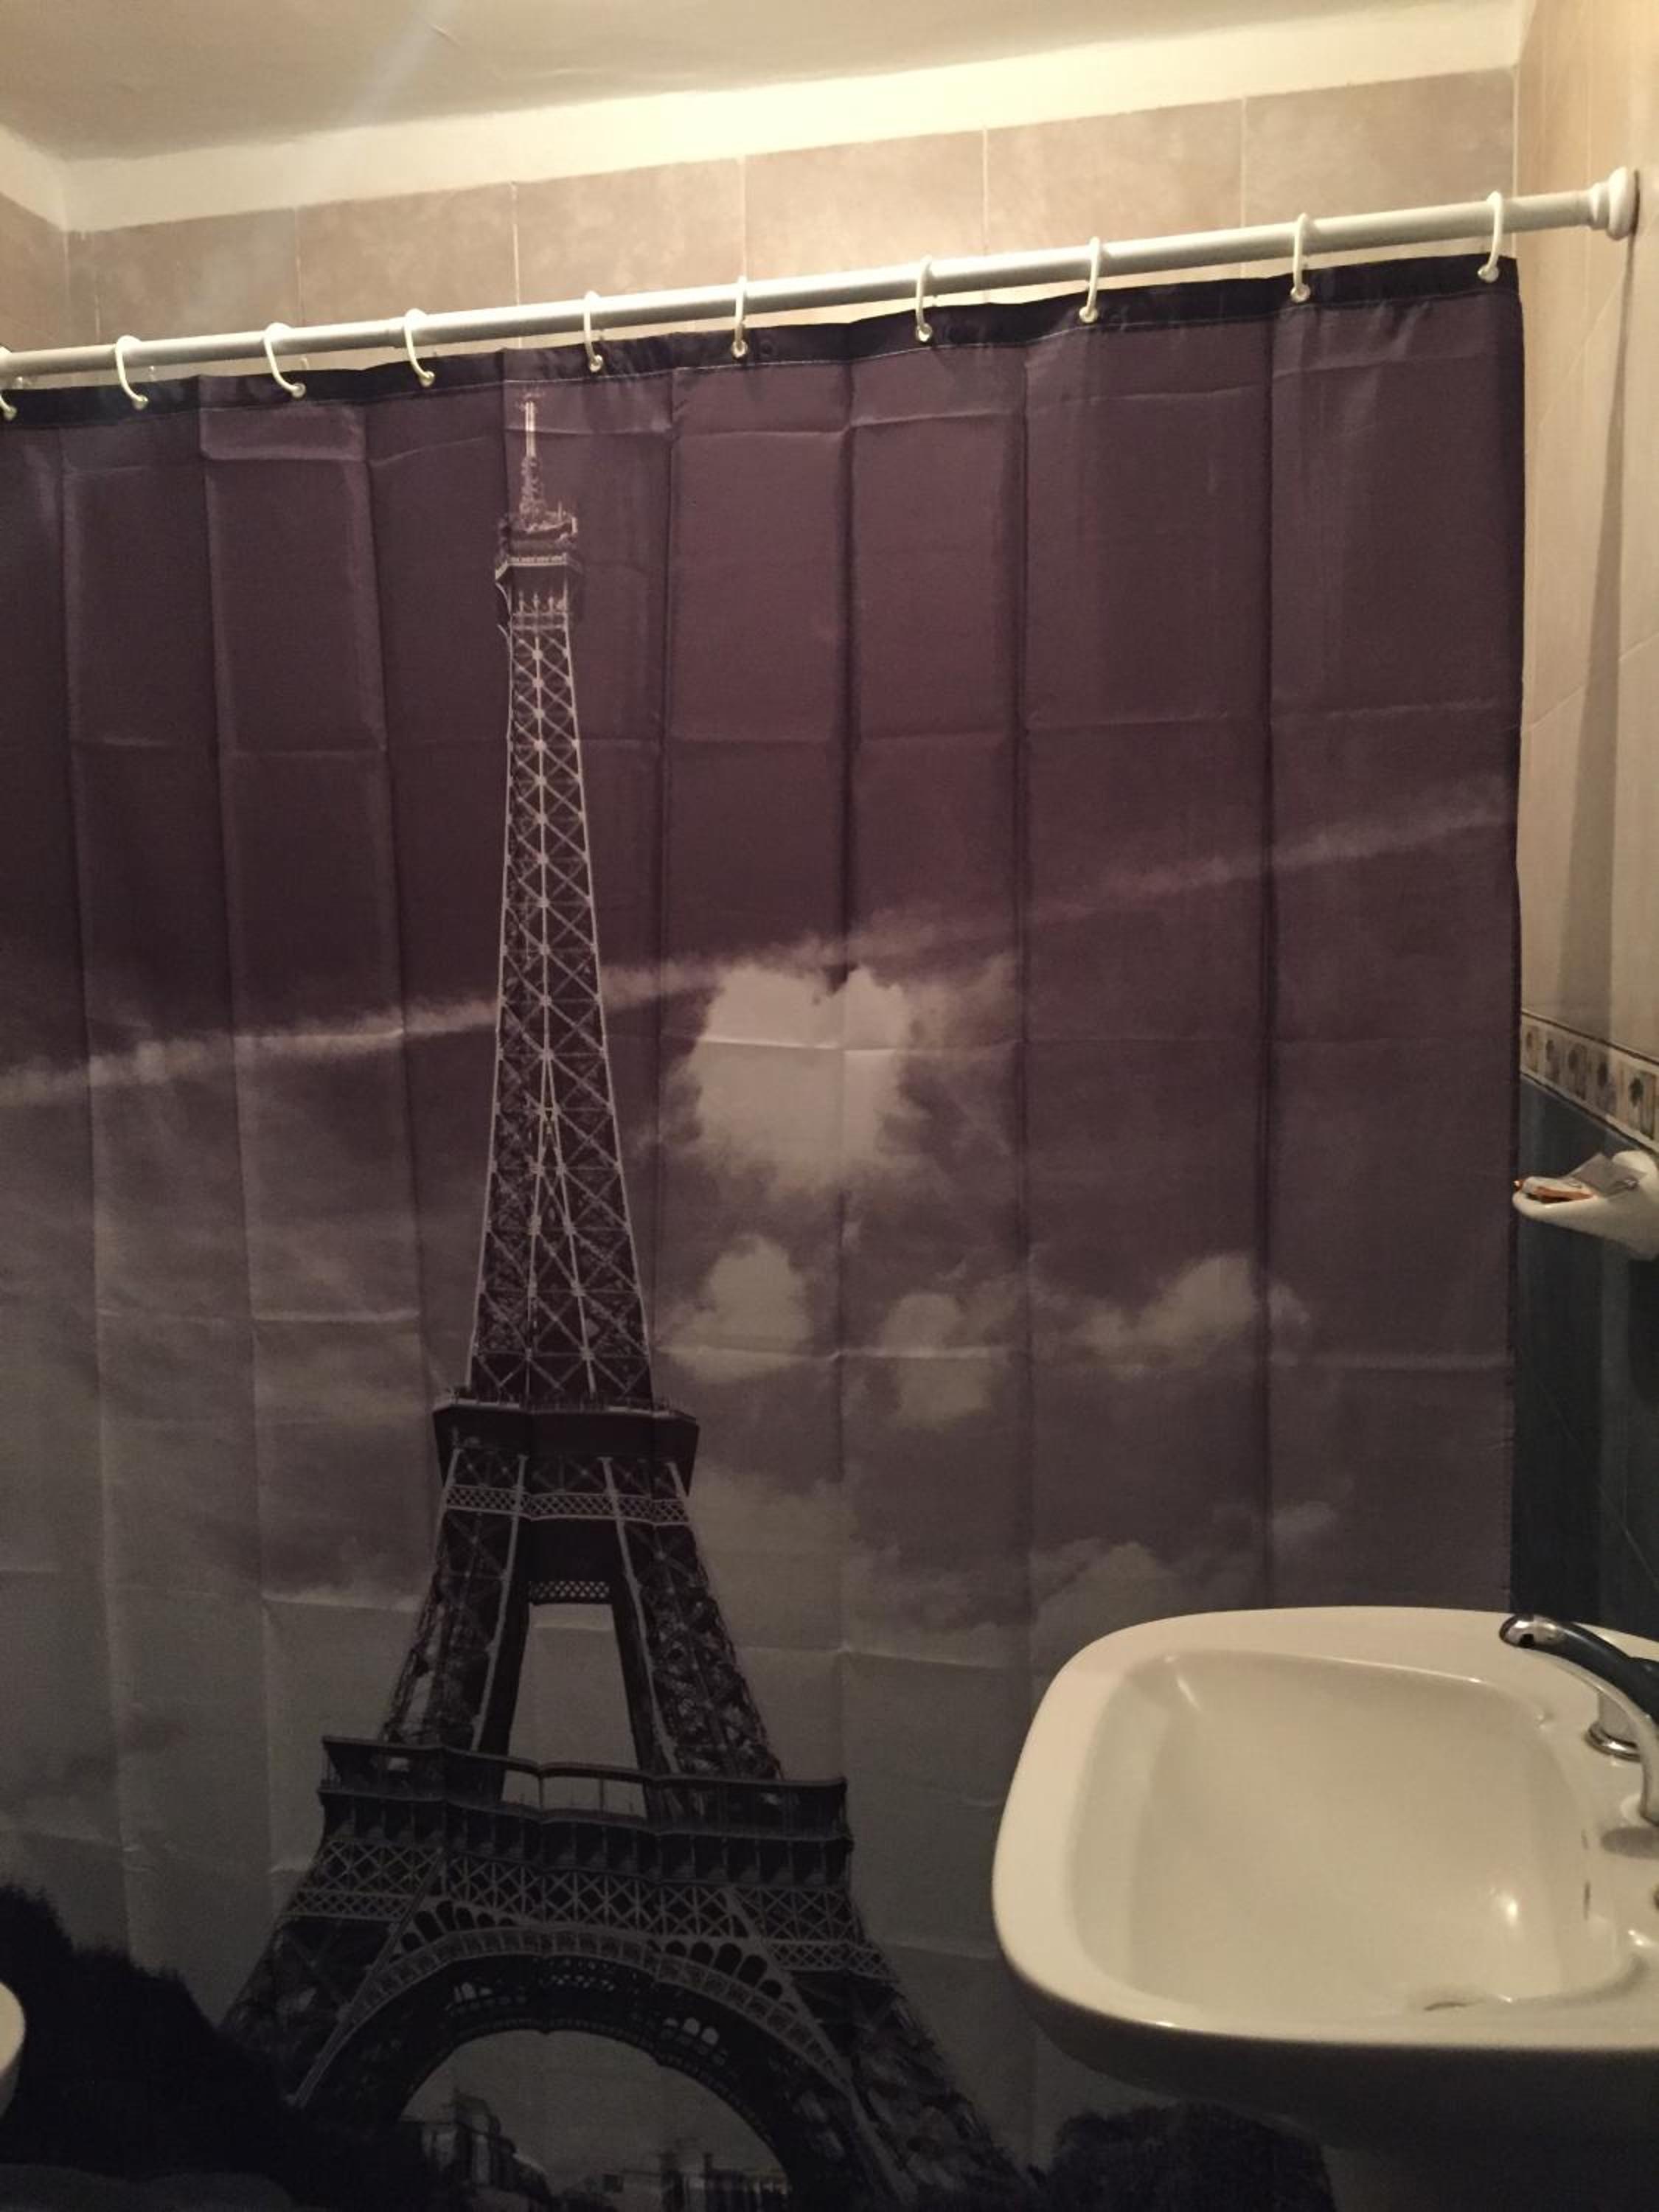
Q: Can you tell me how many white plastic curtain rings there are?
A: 10